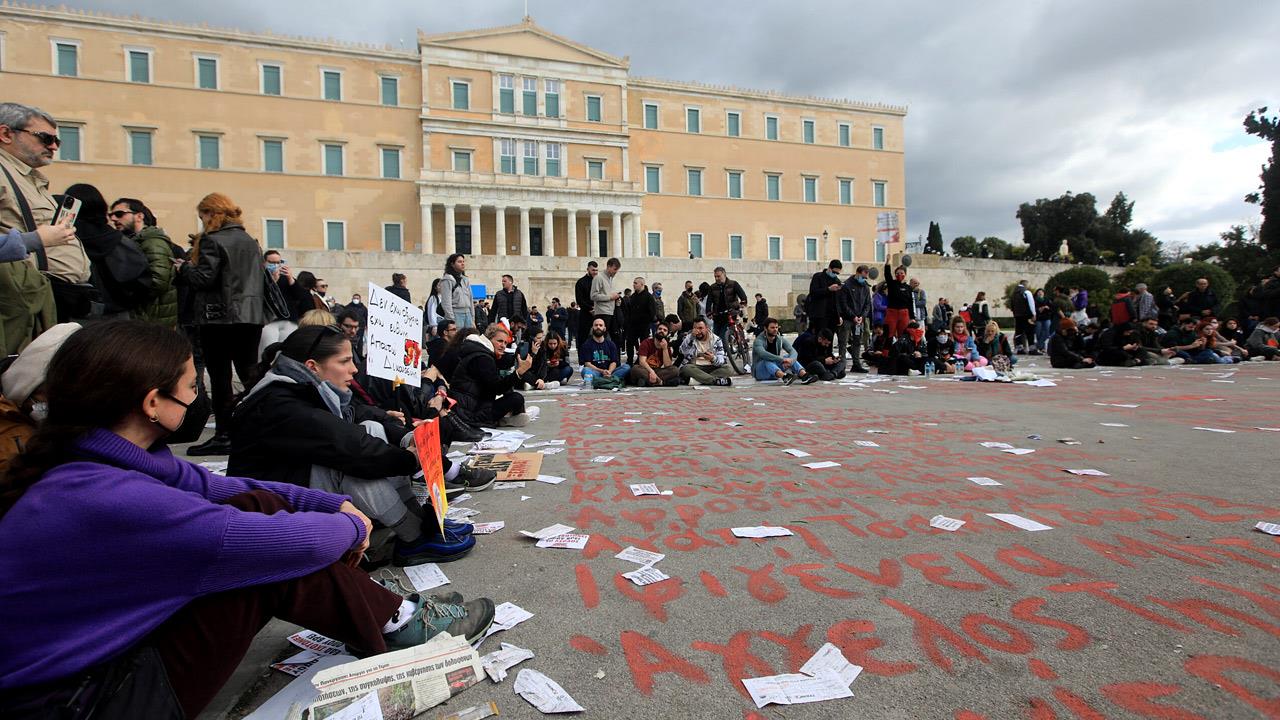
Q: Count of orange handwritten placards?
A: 1